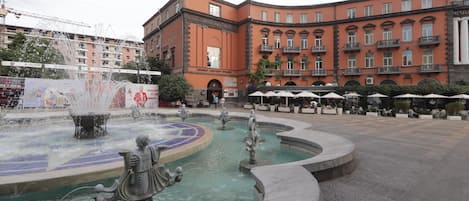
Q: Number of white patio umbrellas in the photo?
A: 10